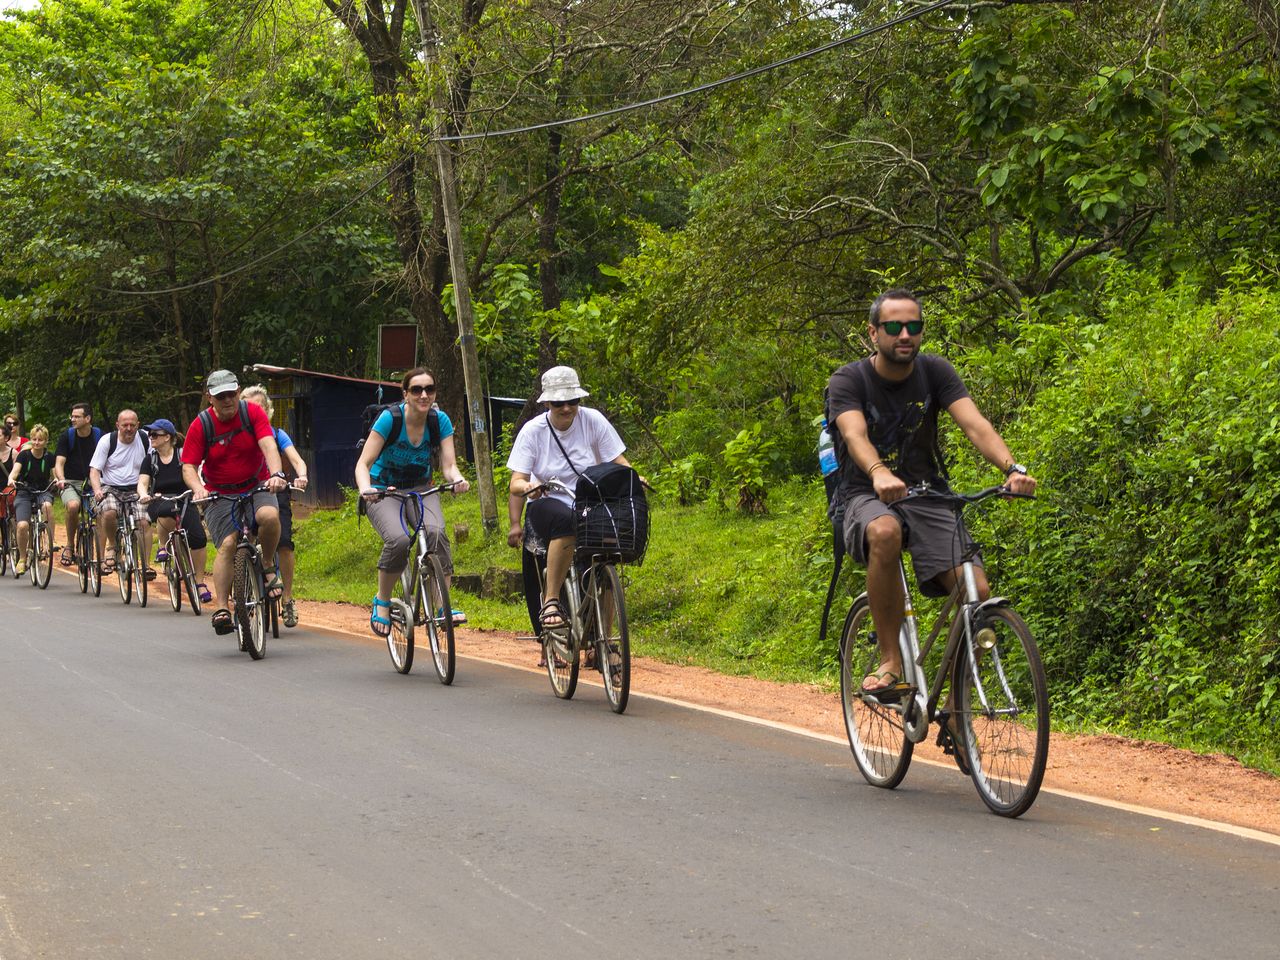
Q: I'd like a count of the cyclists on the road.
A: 11